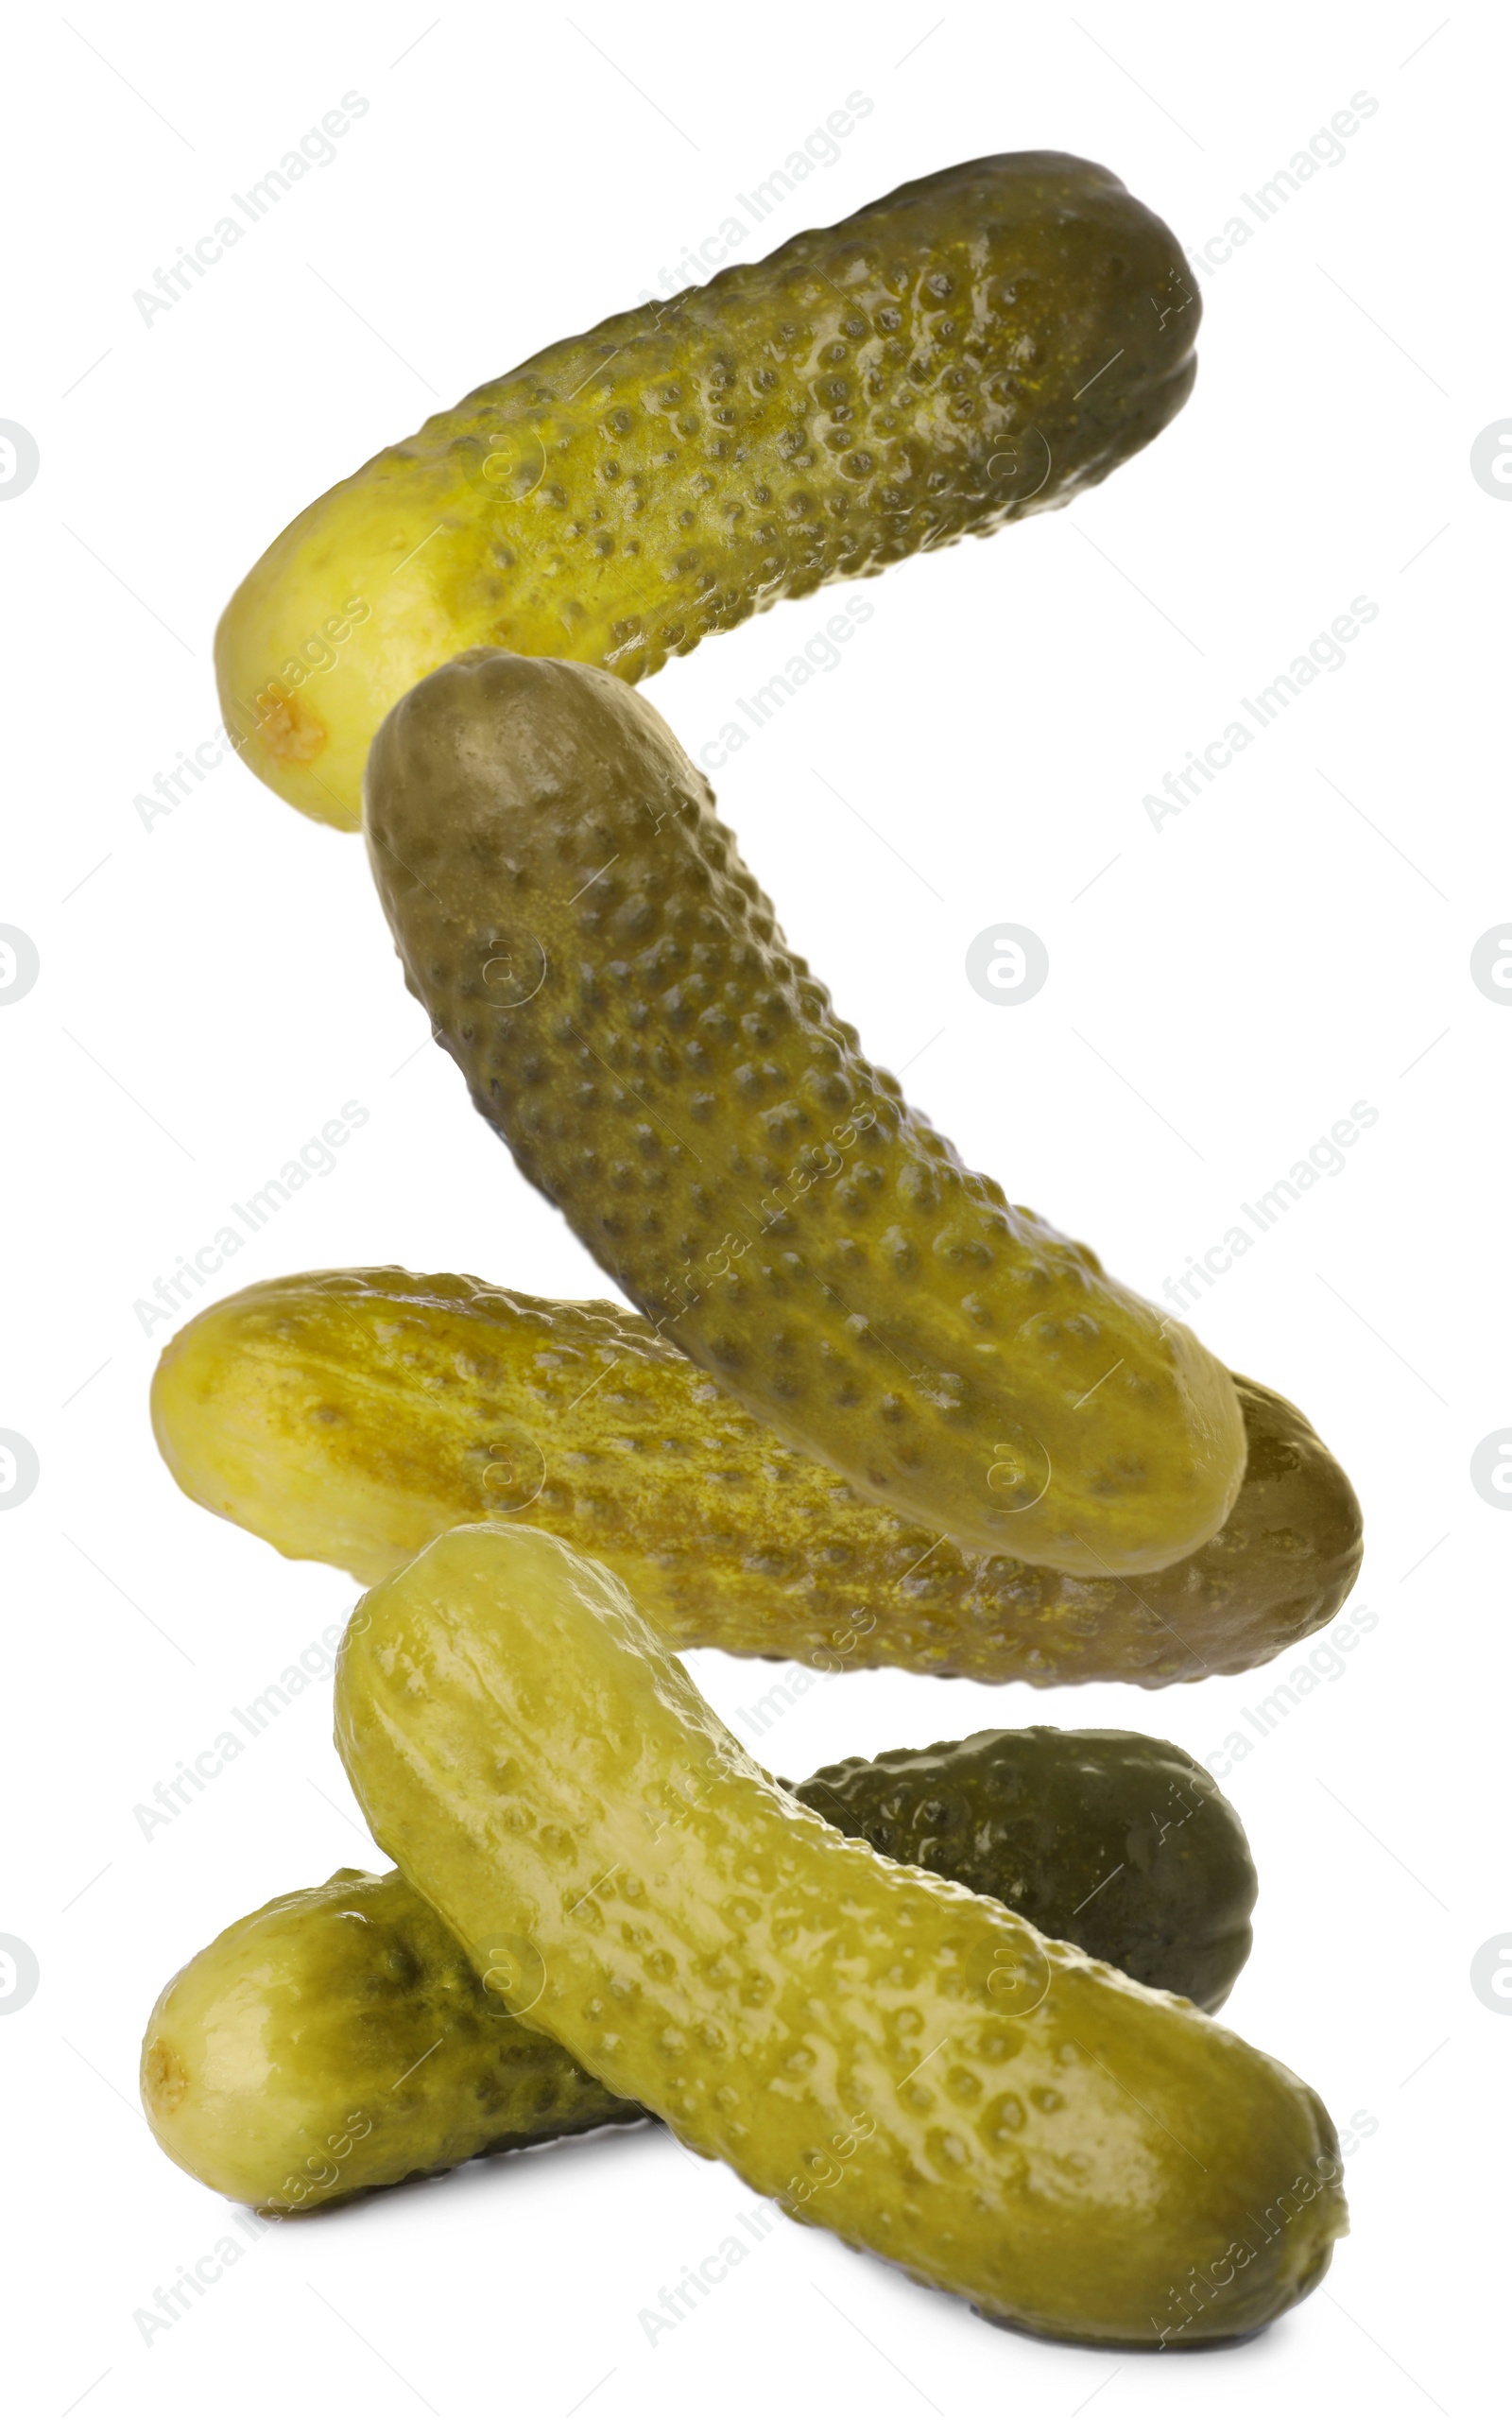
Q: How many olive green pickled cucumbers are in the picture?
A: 5